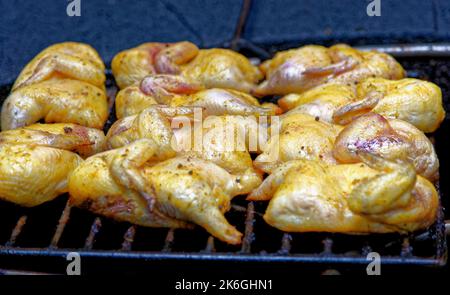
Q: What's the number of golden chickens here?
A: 10